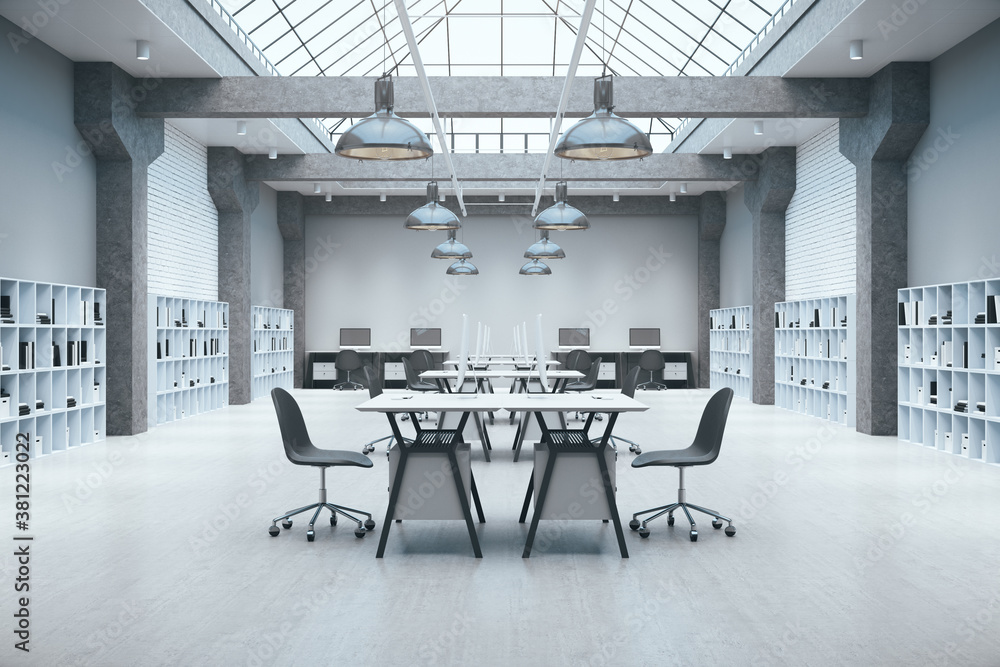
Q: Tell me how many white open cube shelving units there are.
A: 6